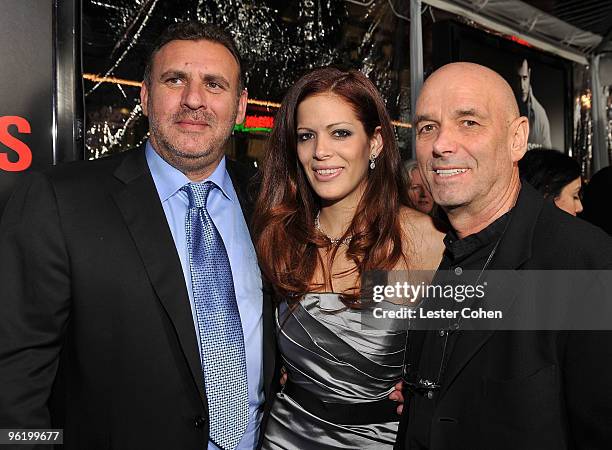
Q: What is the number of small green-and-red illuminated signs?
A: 1